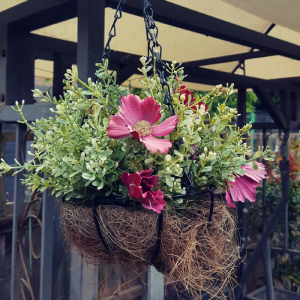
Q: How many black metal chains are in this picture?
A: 3